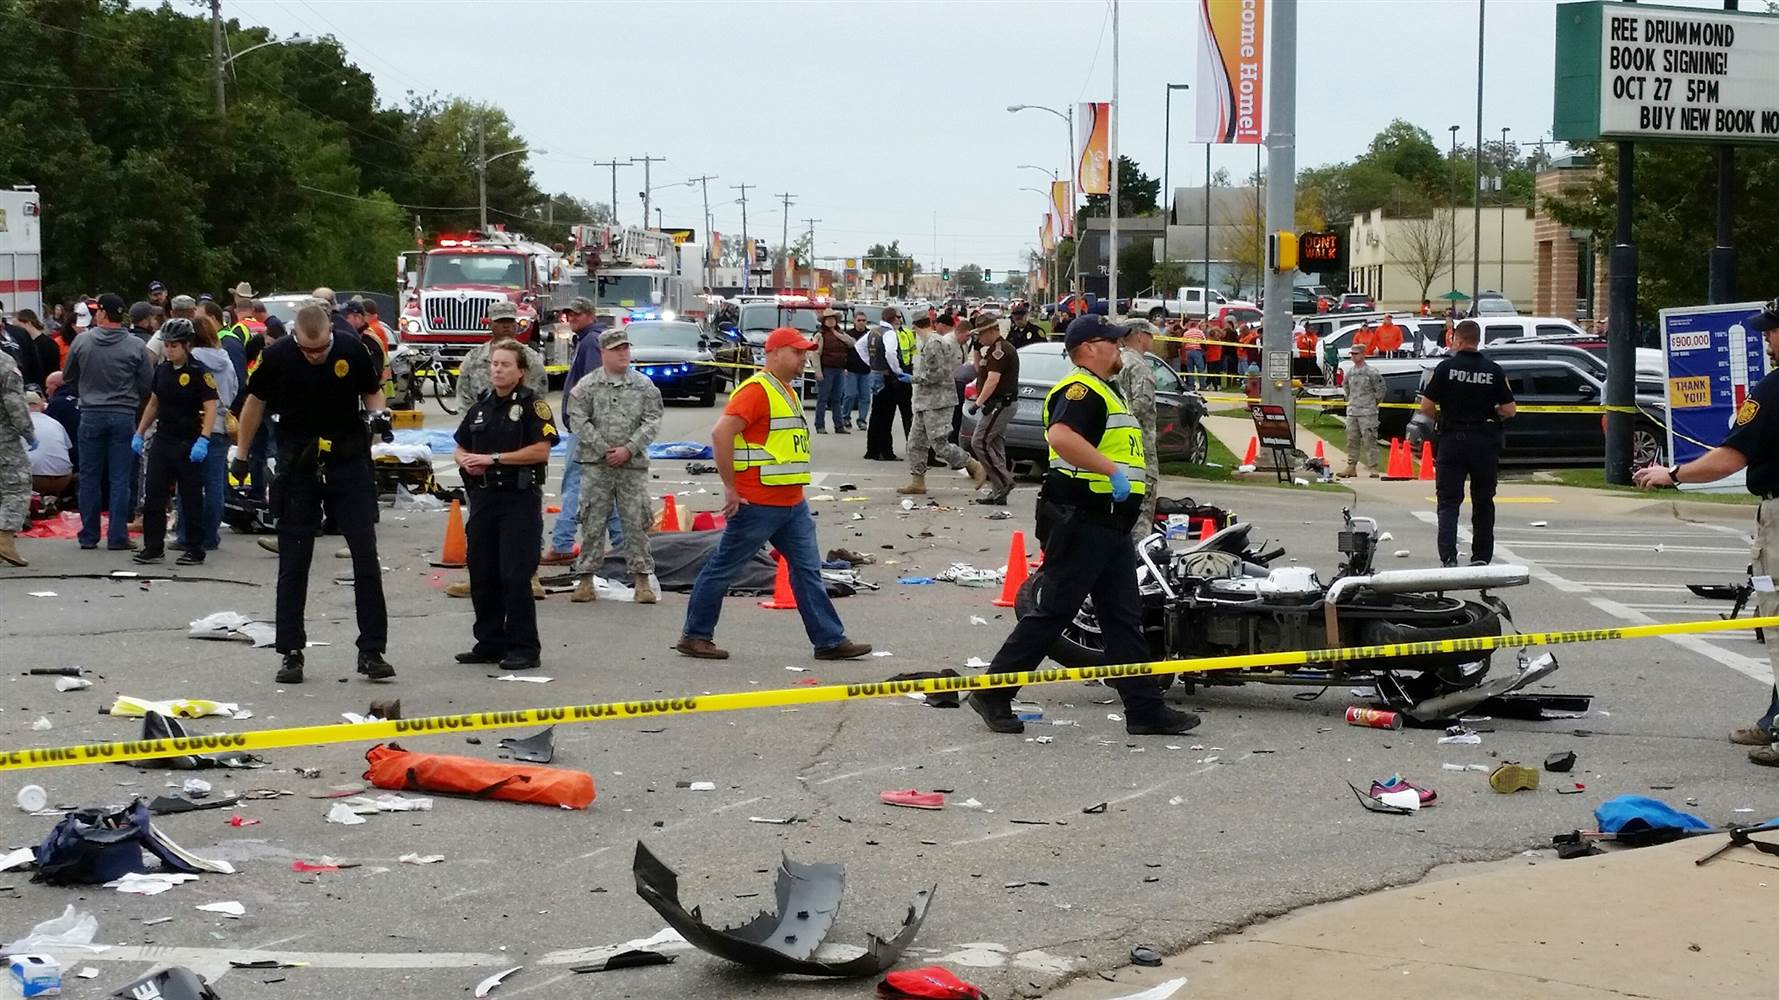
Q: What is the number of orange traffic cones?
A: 11